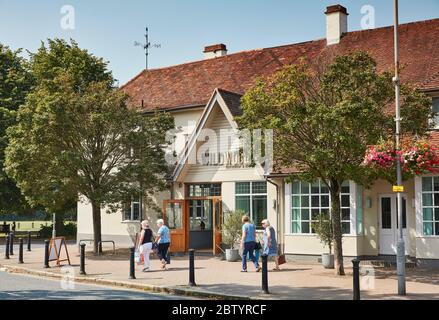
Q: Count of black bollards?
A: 10